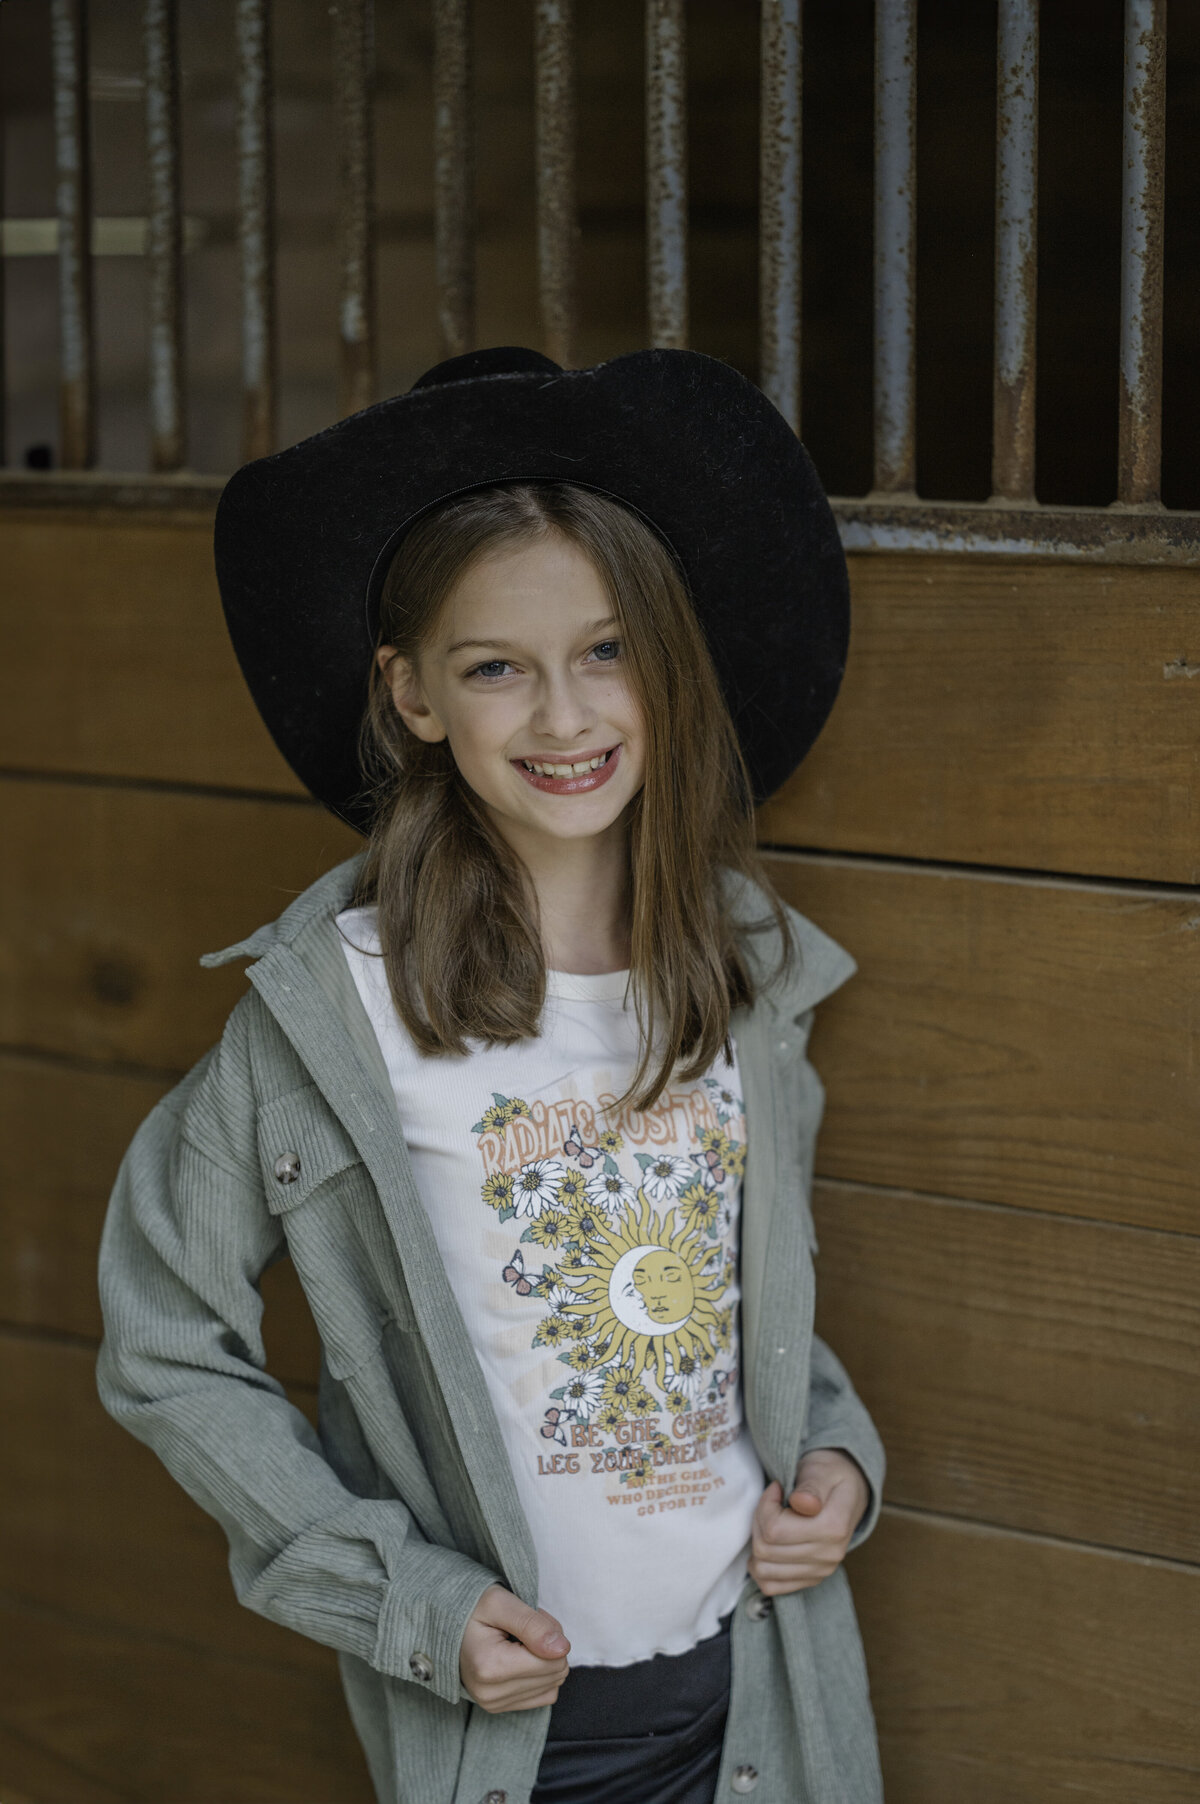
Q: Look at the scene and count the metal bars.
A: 11